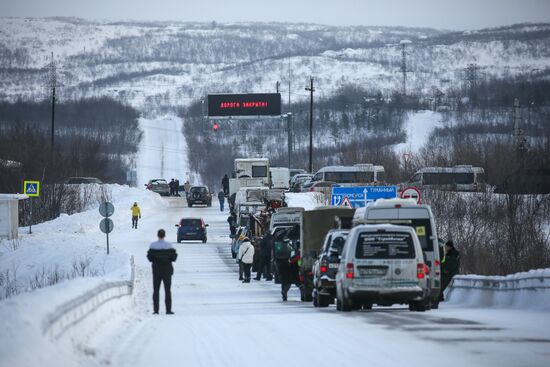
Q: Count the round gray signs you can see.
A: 2